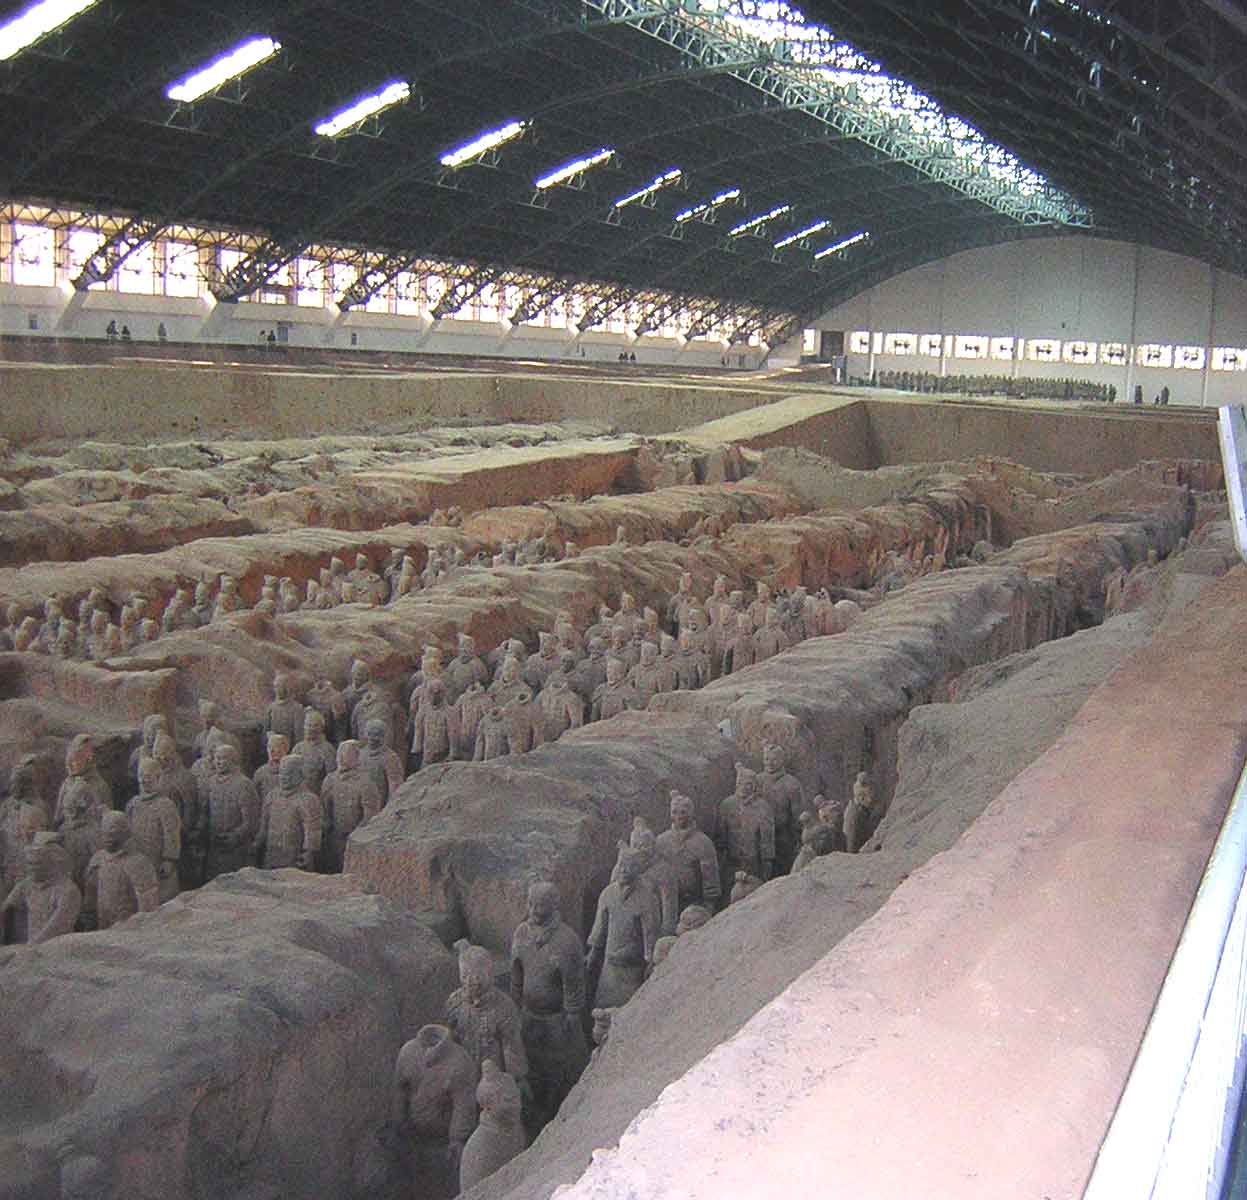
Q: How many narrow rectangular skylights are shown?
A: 10